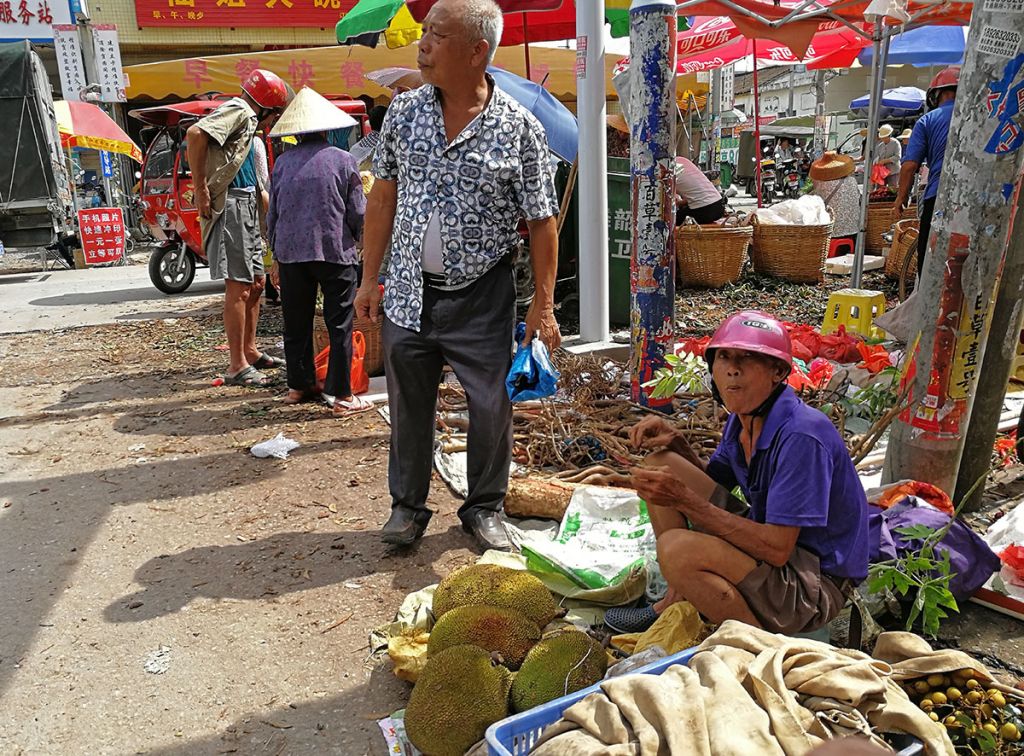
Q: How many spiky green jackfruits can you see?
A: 4